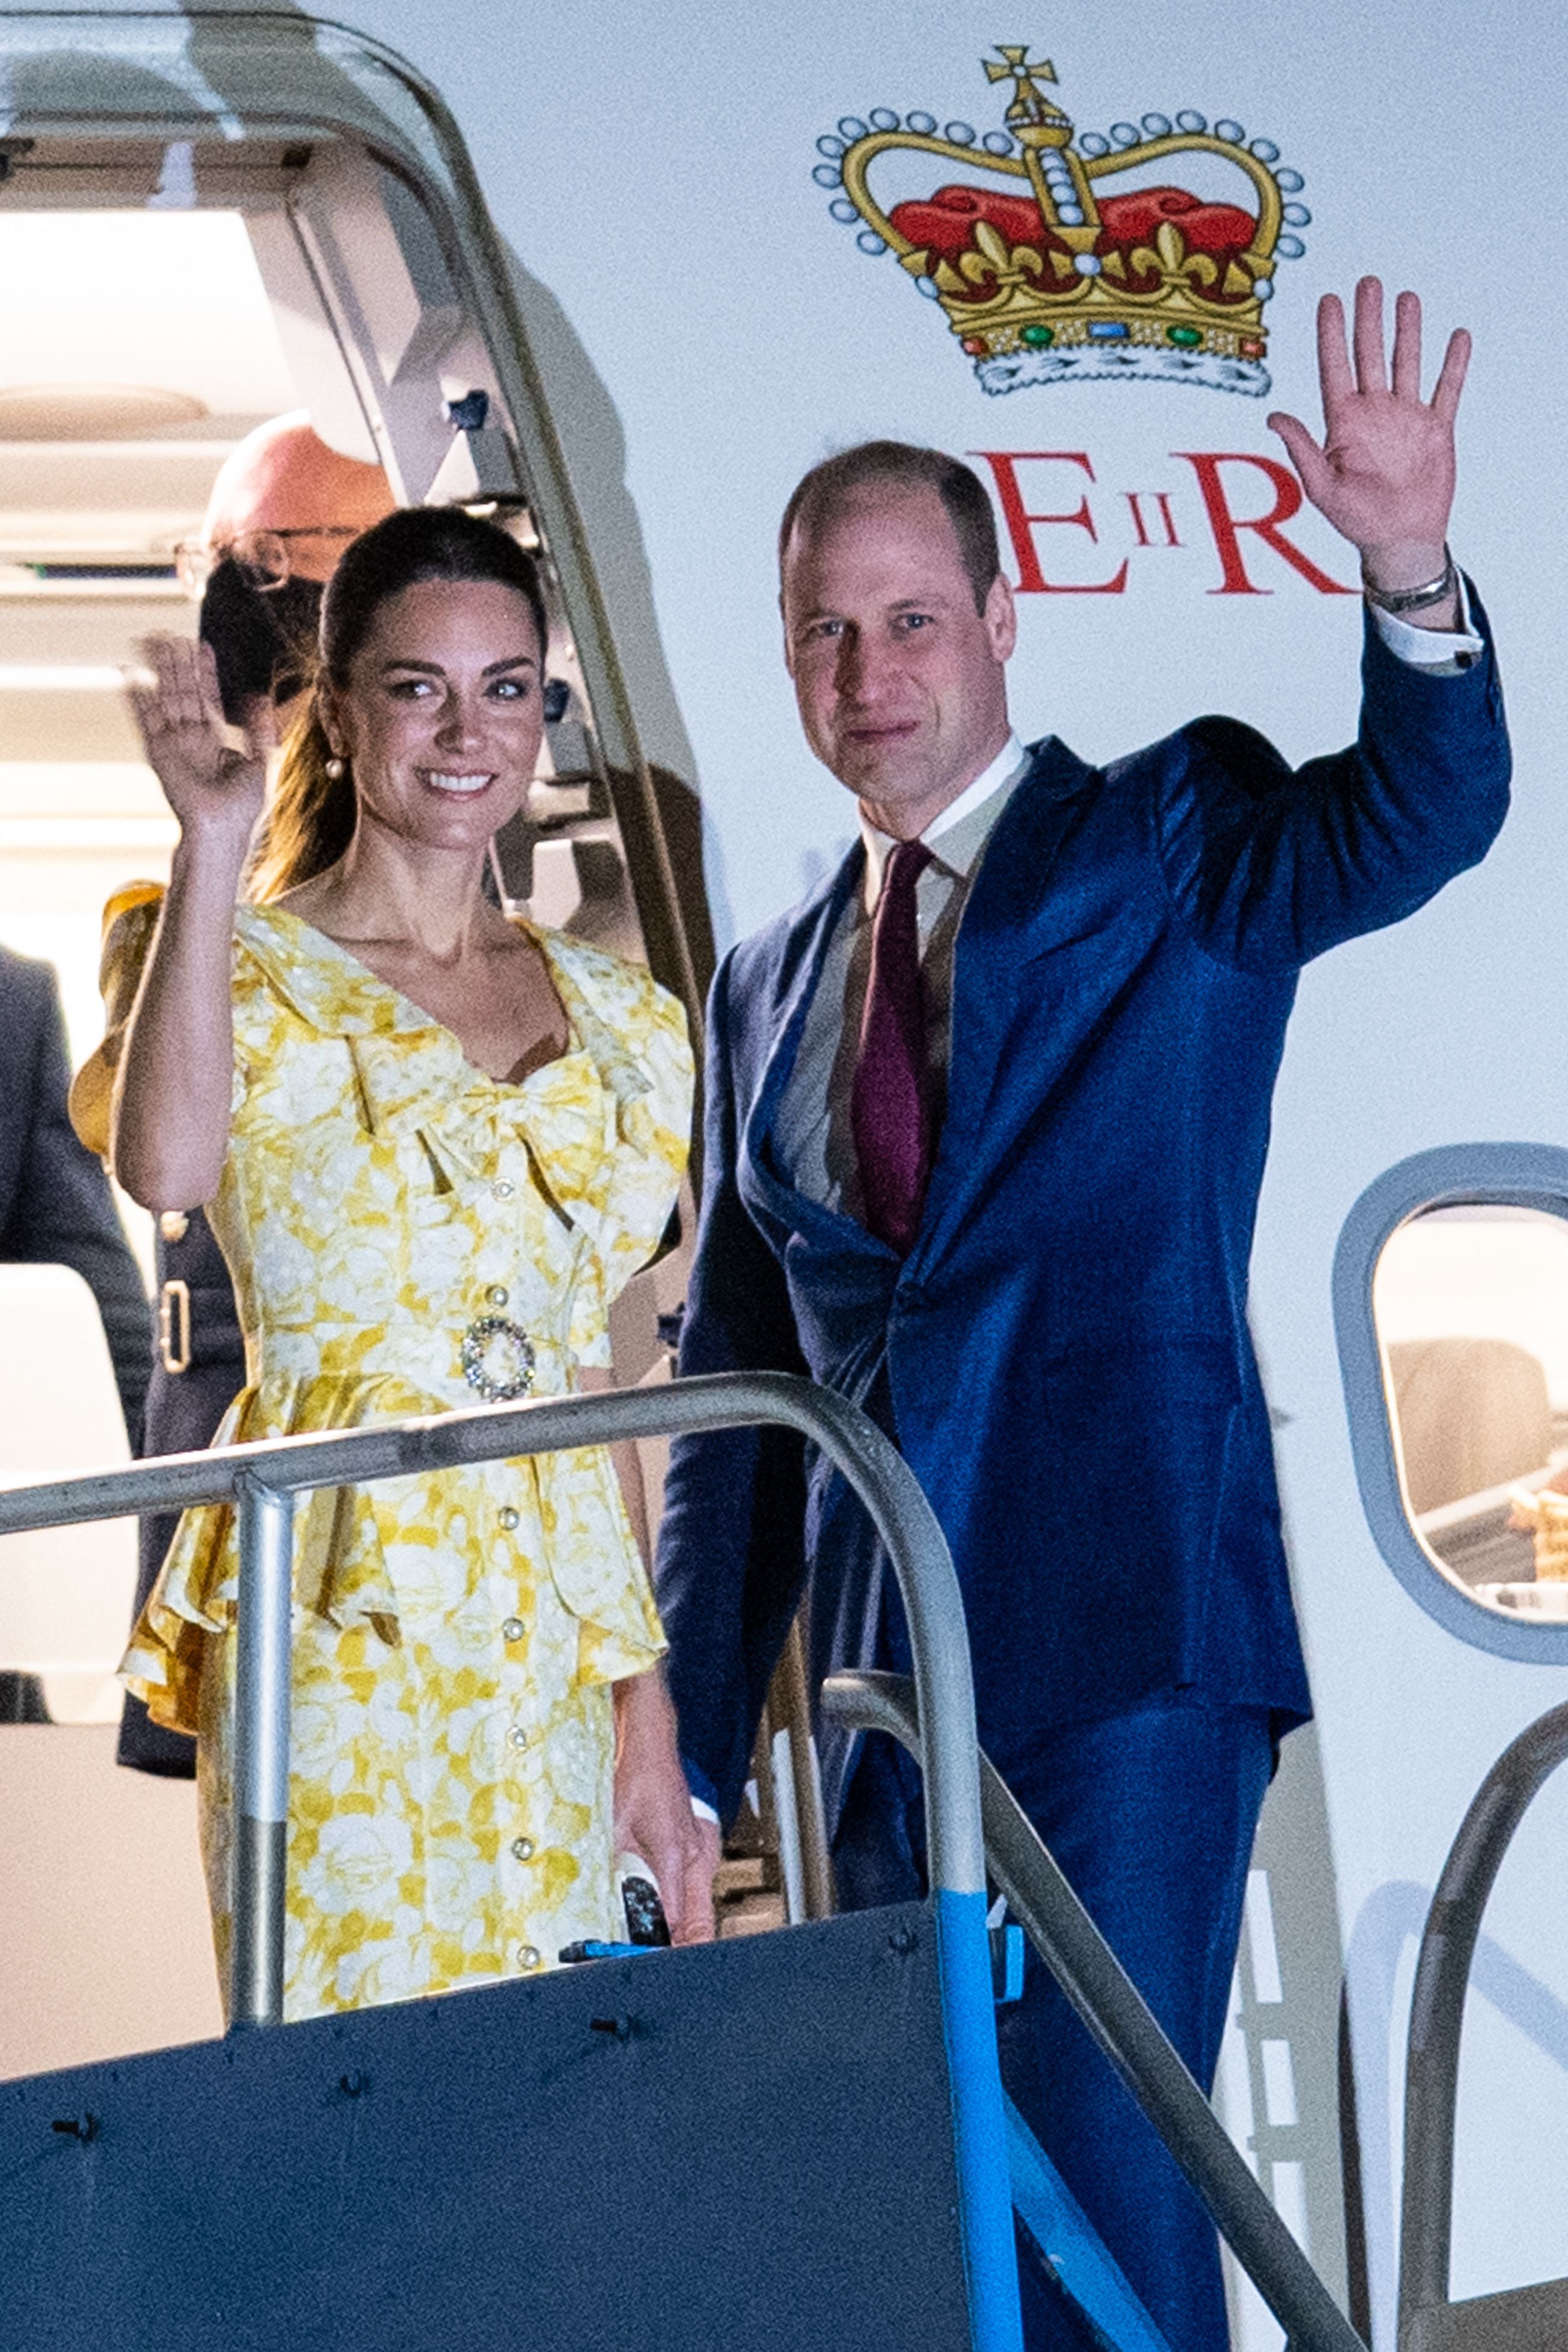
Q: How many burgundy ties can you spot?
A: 1